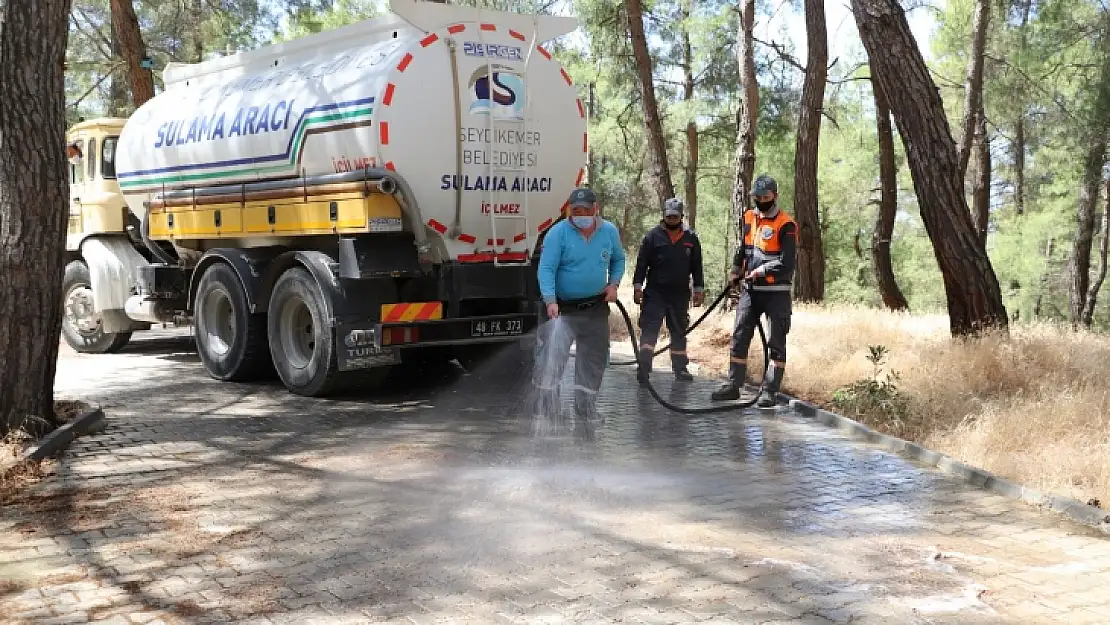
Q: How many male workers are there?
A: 3